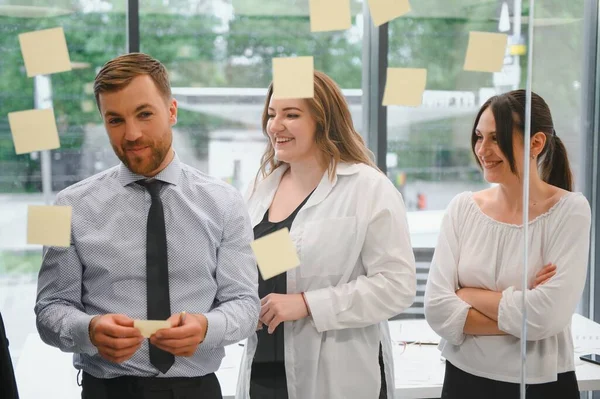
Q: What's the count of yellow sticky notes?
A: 10